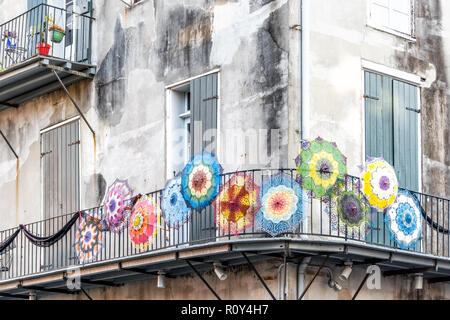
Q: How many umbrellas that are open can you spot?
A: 11